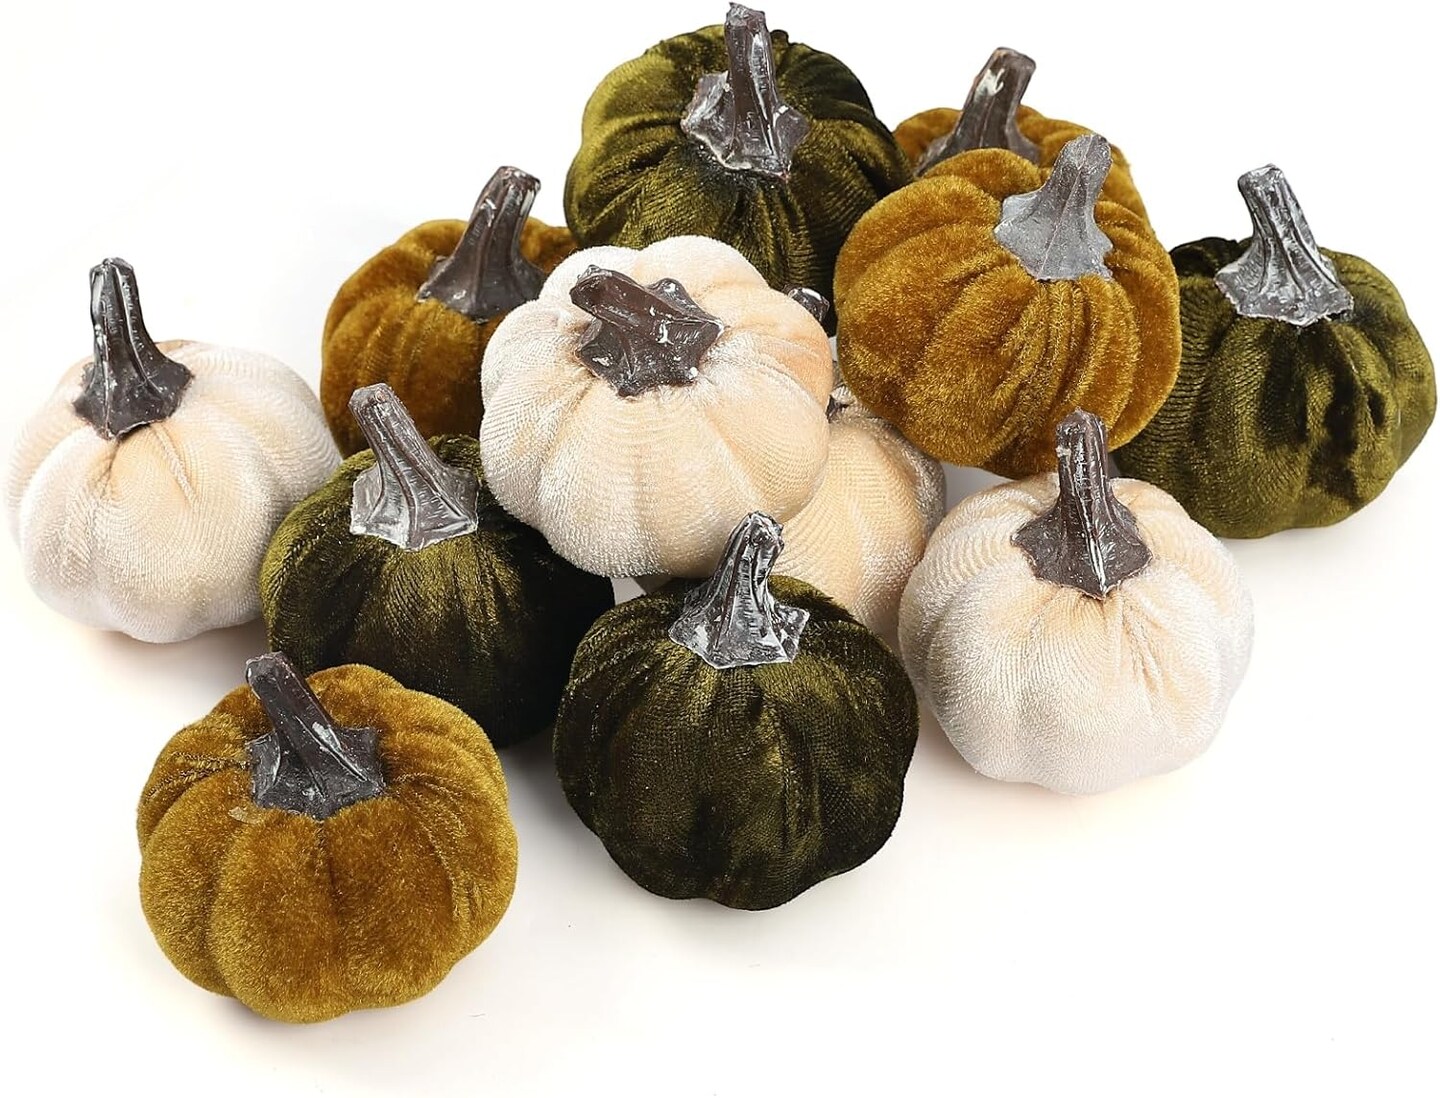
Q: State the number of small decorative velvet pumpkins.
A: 12